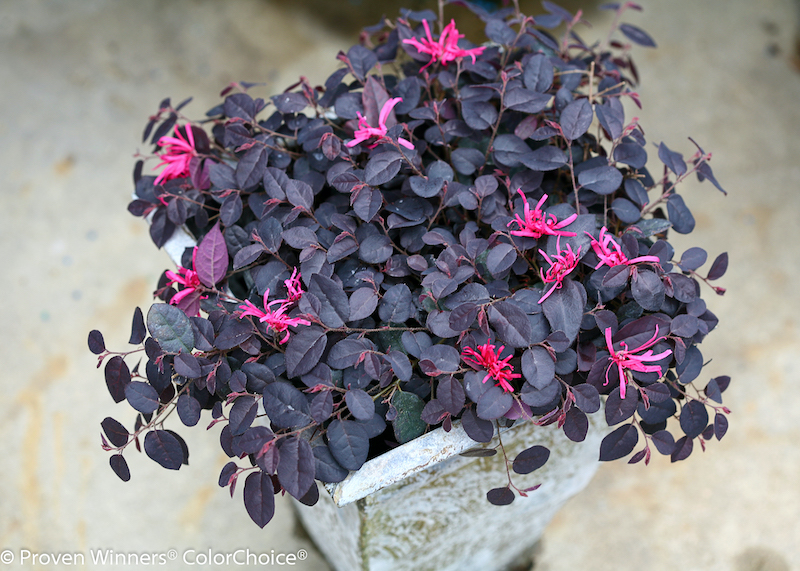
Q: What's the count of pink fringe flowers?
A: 11